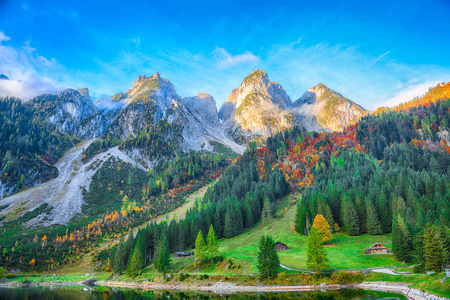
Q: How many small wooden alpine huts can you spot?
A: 3